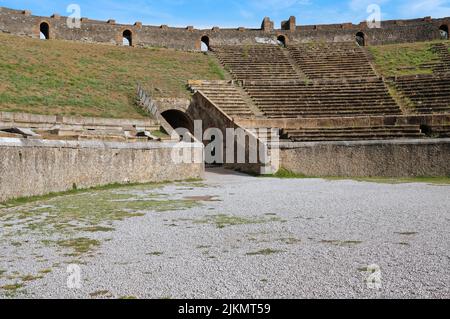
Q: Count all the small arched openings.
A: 6